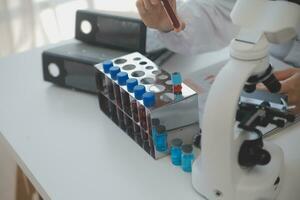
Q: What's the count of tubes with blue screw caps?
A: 6